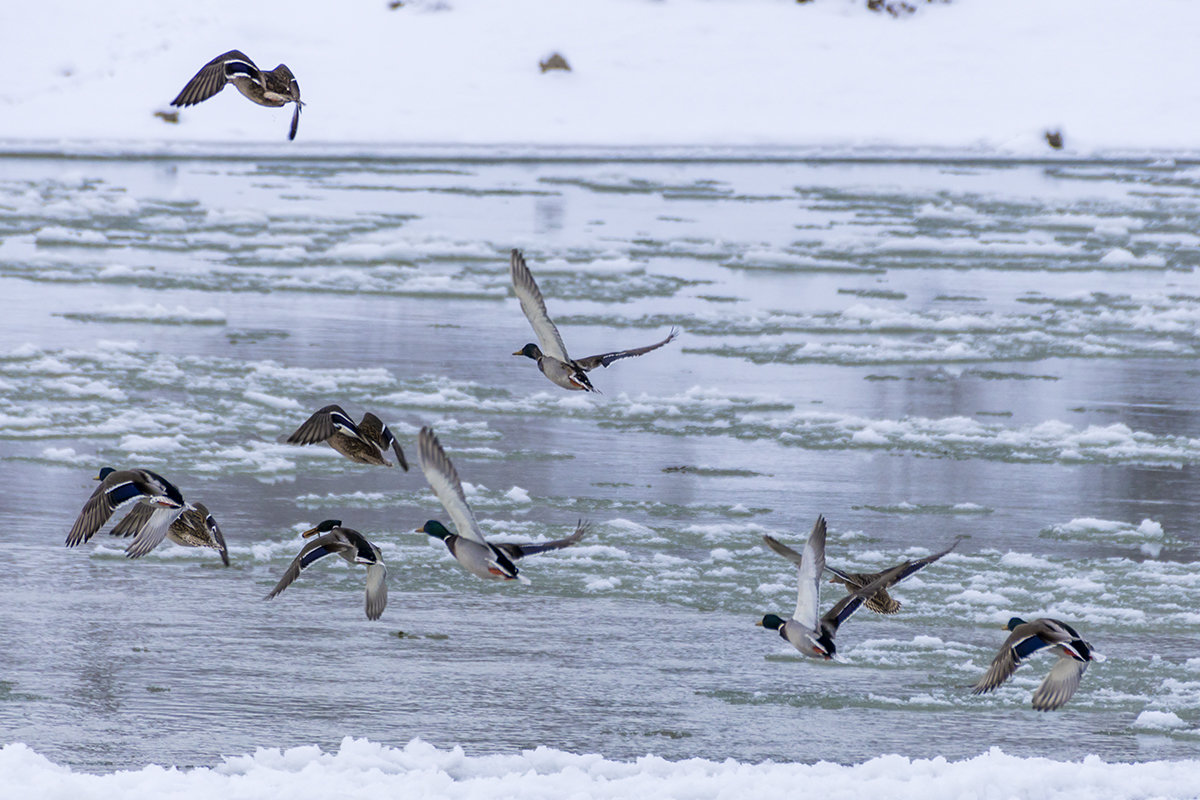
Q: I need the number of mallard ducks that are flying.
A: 10